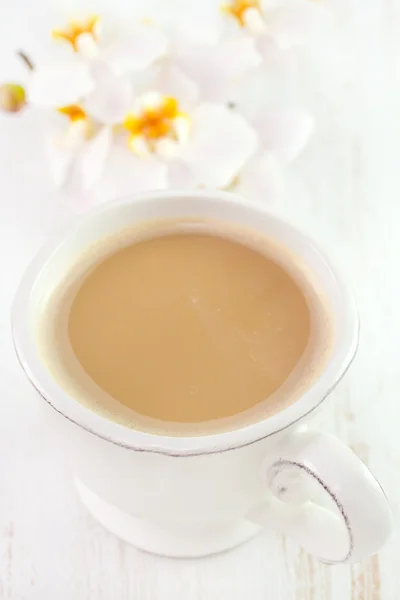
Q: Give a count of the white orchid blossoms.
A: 4